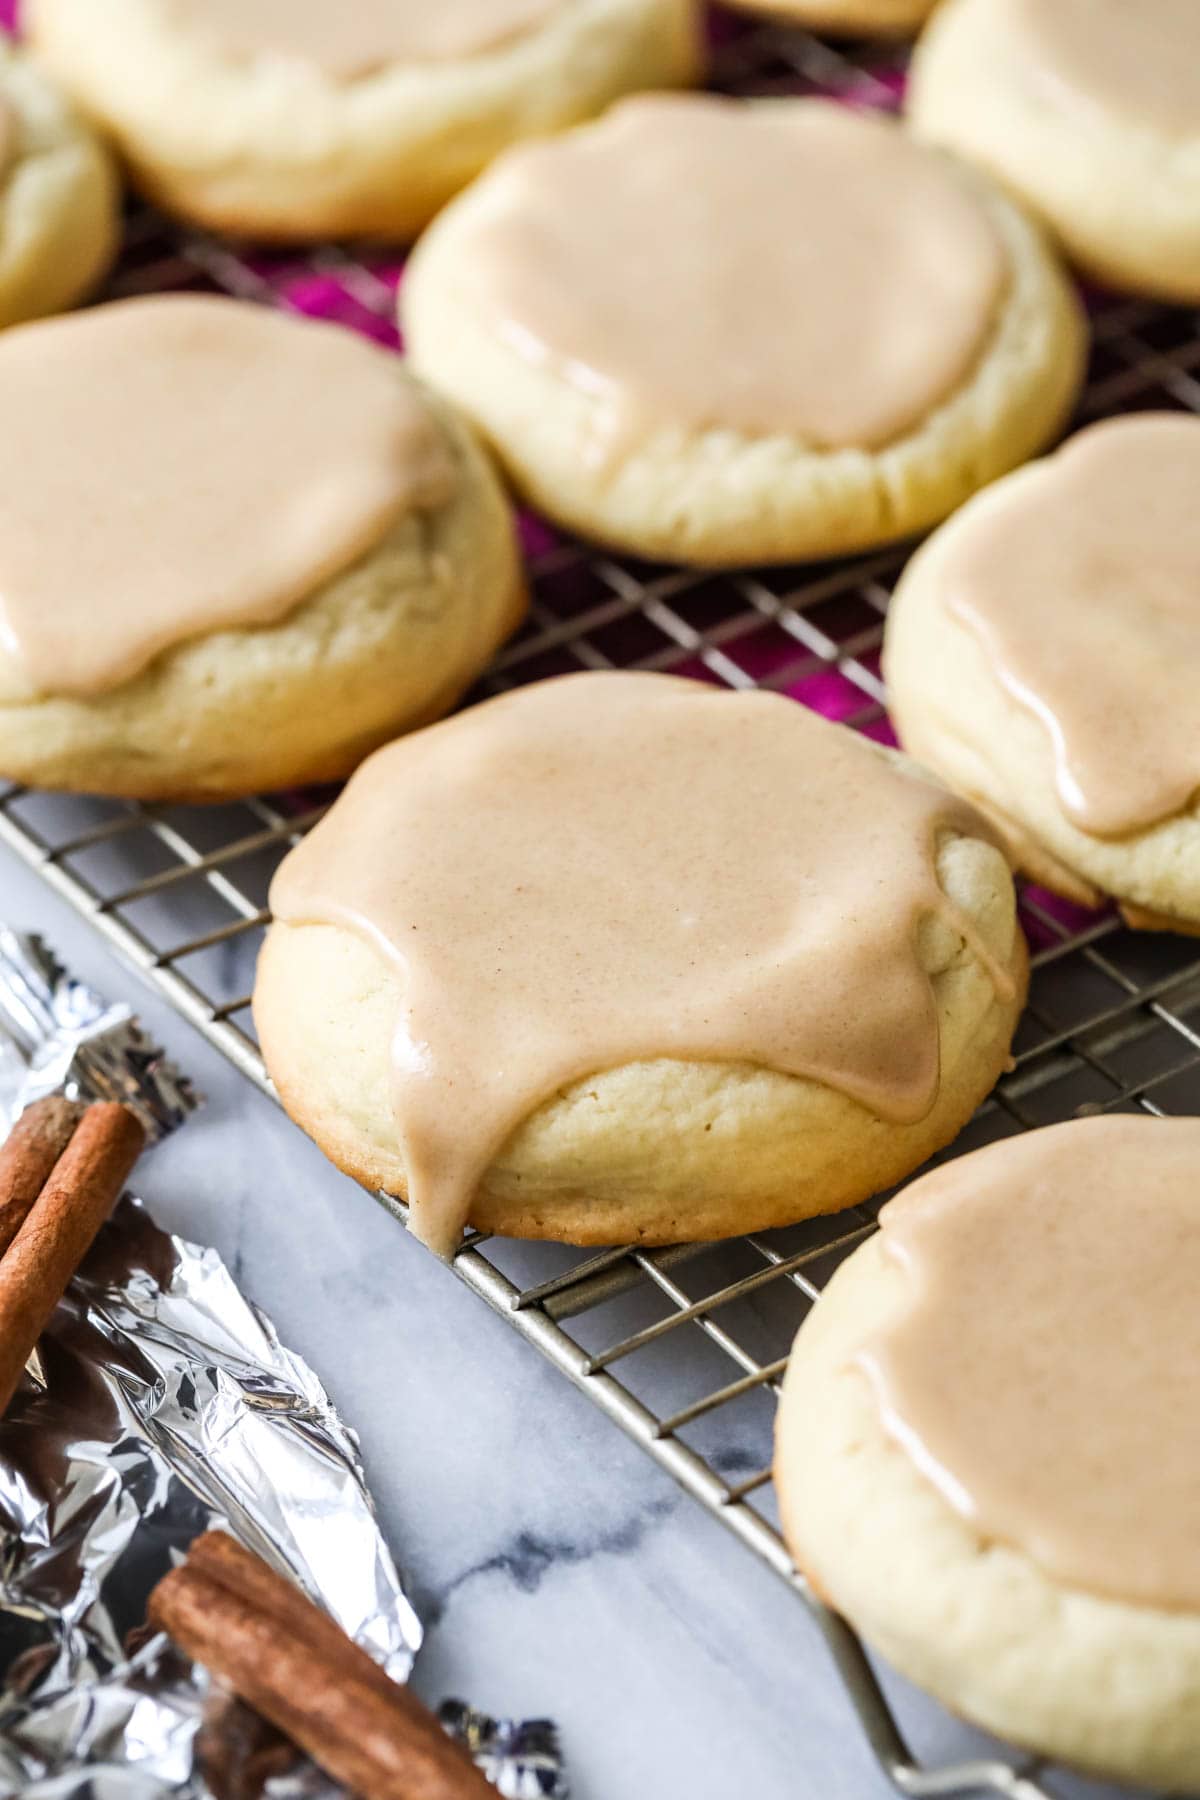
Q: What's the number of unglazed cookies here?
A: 0